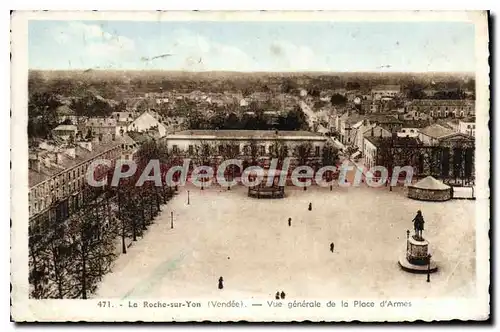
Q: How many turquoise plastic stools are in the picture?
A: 0